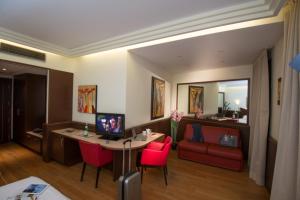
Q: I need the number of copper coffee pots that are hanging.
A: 0